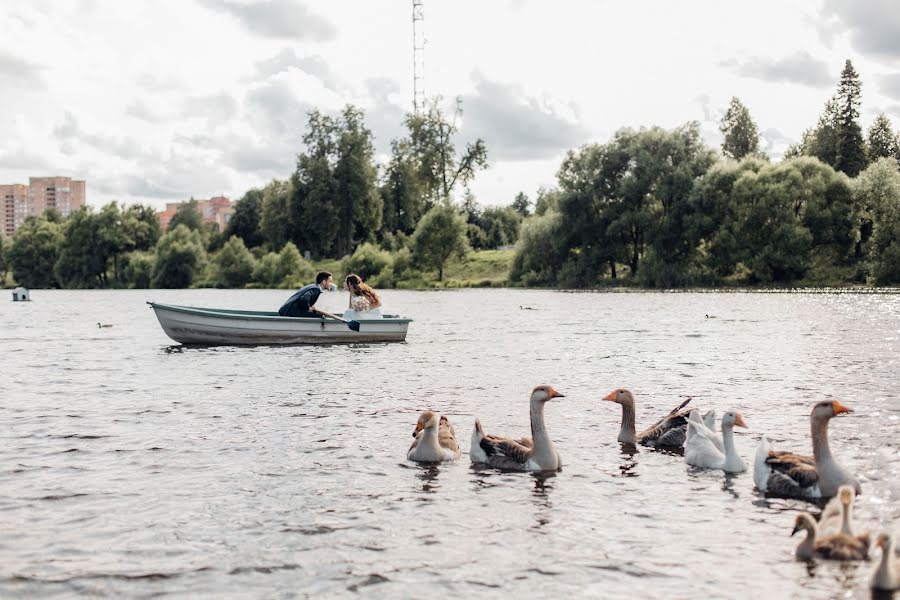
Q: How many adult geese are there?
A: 5